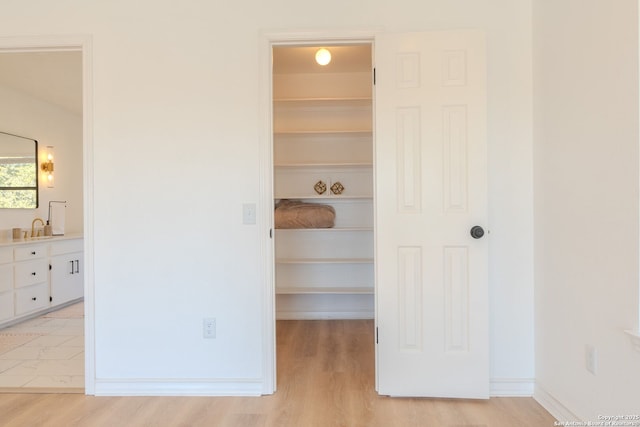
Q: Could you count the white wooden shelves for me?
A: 7